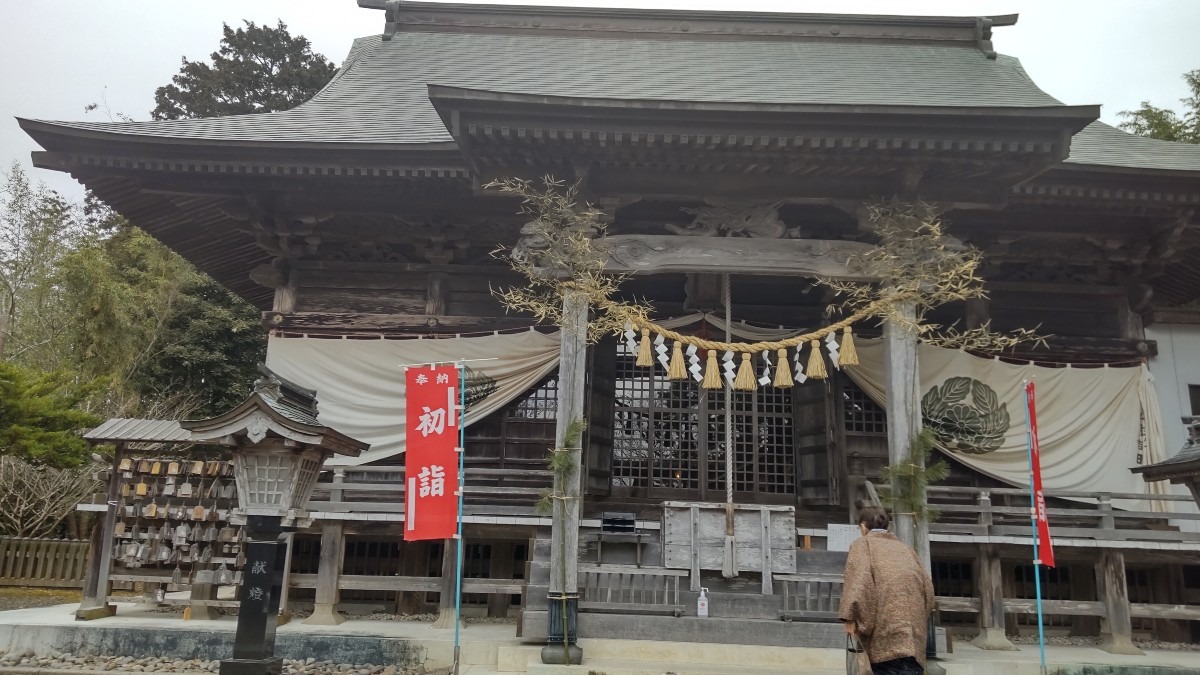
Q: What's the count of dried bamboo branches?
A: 2